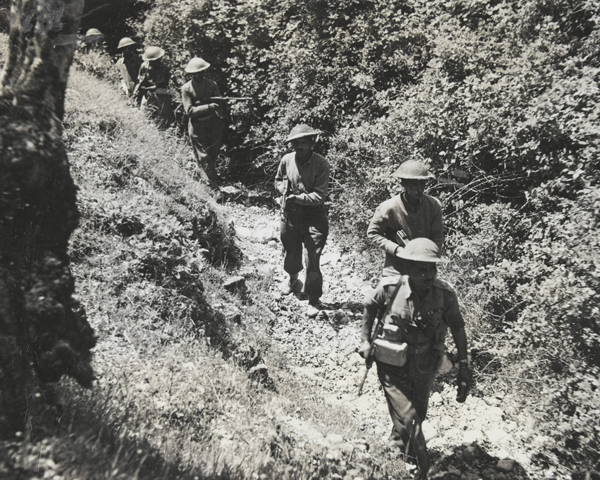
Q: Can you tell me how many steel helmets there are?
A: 7